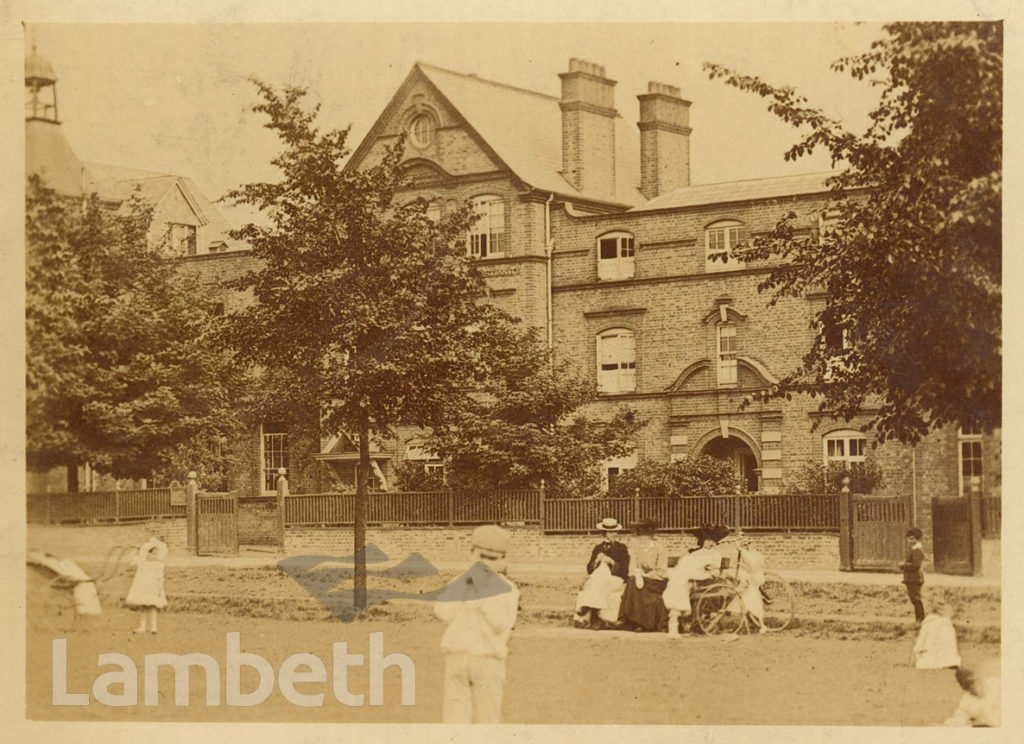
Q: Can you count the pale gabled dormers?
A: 1